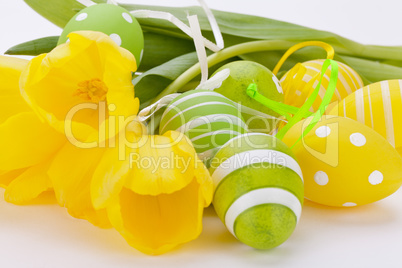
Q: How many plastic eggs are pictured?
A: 7